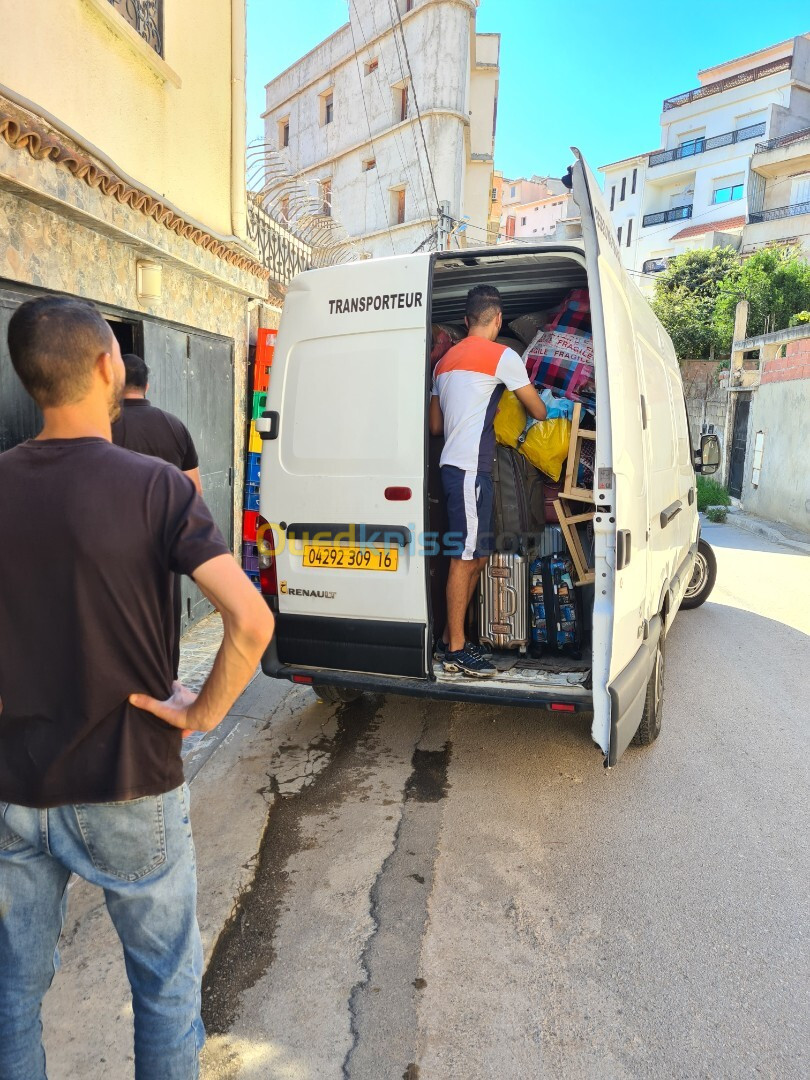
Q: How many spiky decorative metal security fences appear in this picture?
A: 1